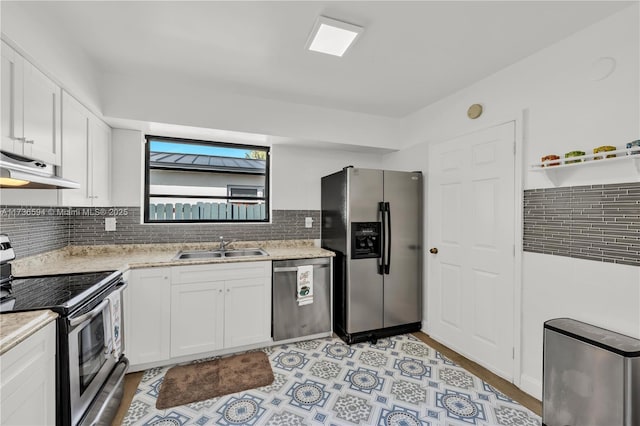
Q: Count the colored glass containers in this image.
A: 4